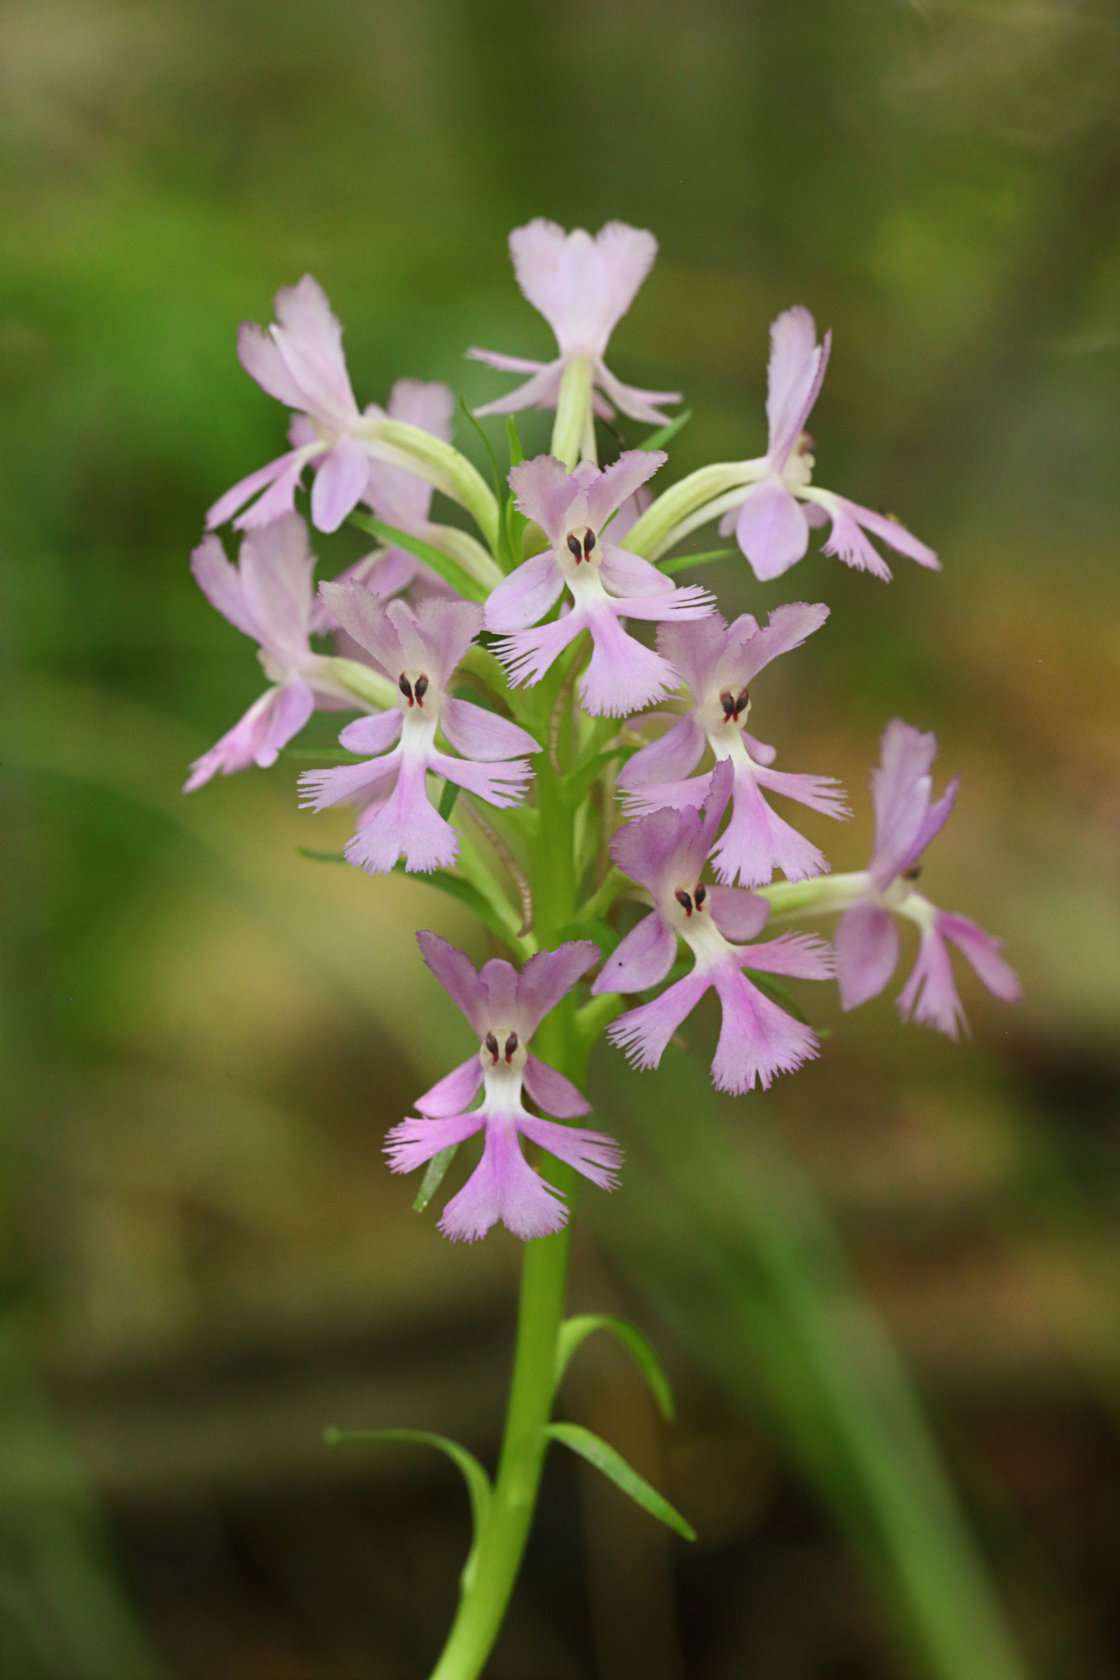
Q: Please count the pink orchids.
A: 11